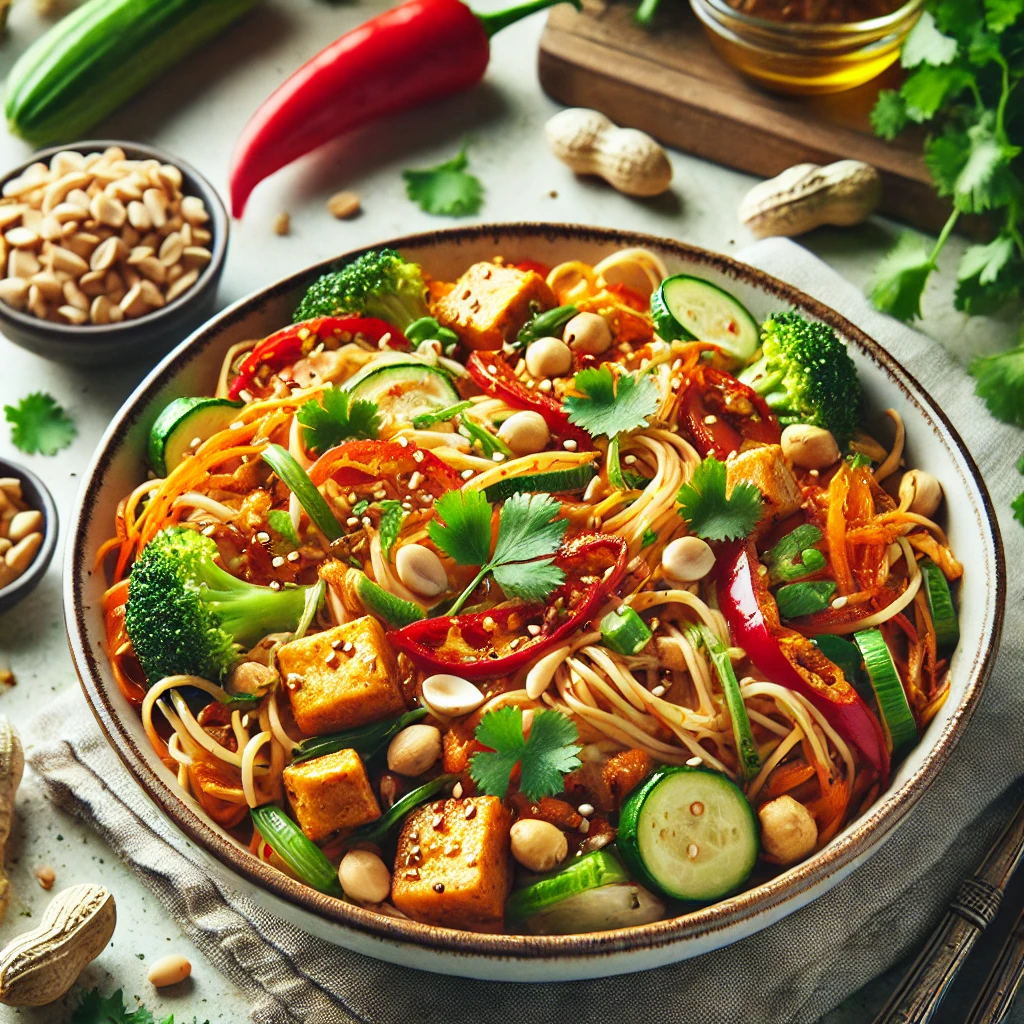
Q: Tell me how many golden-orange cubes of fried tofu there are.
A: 5